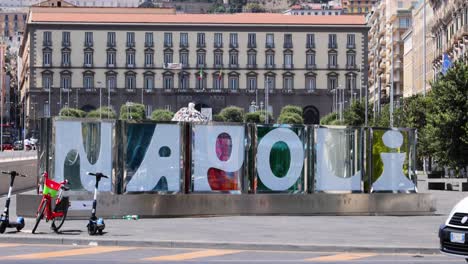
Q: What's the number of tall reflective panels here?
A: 6